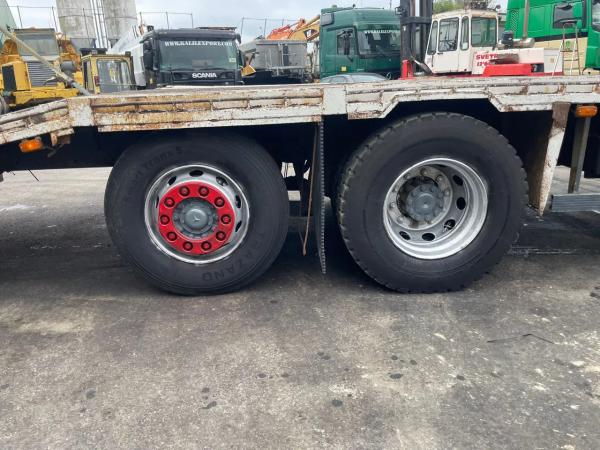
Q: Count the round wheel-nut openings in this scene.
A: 10